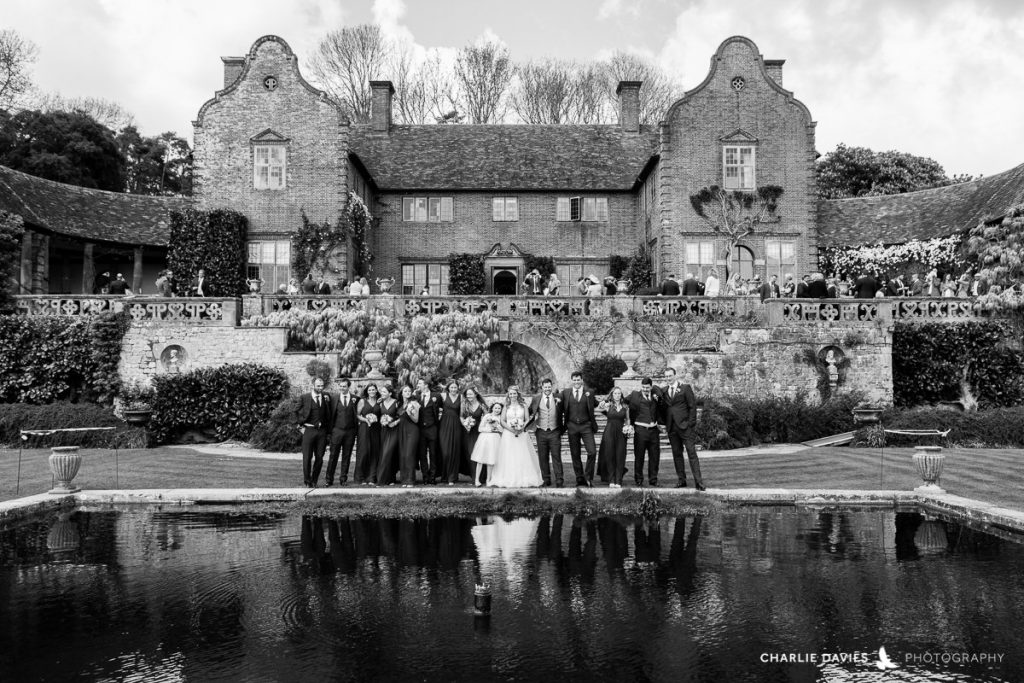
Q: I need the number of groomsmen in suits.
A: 6